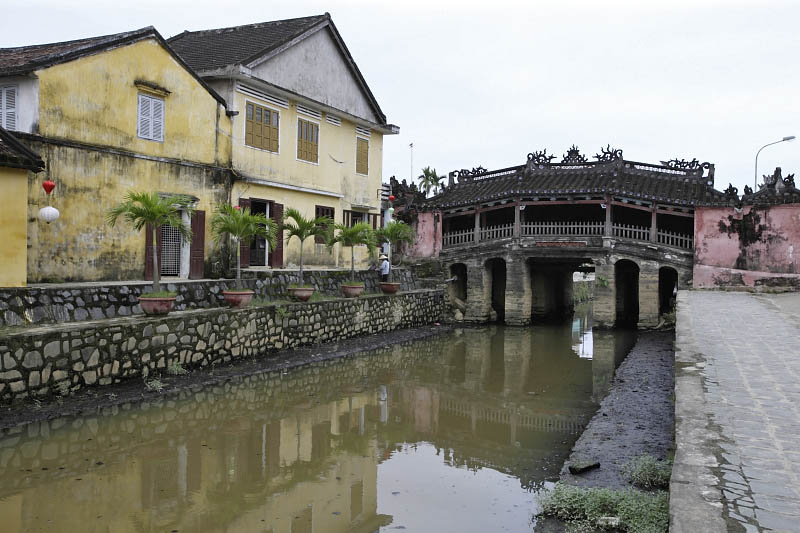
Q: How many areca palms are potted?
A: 5